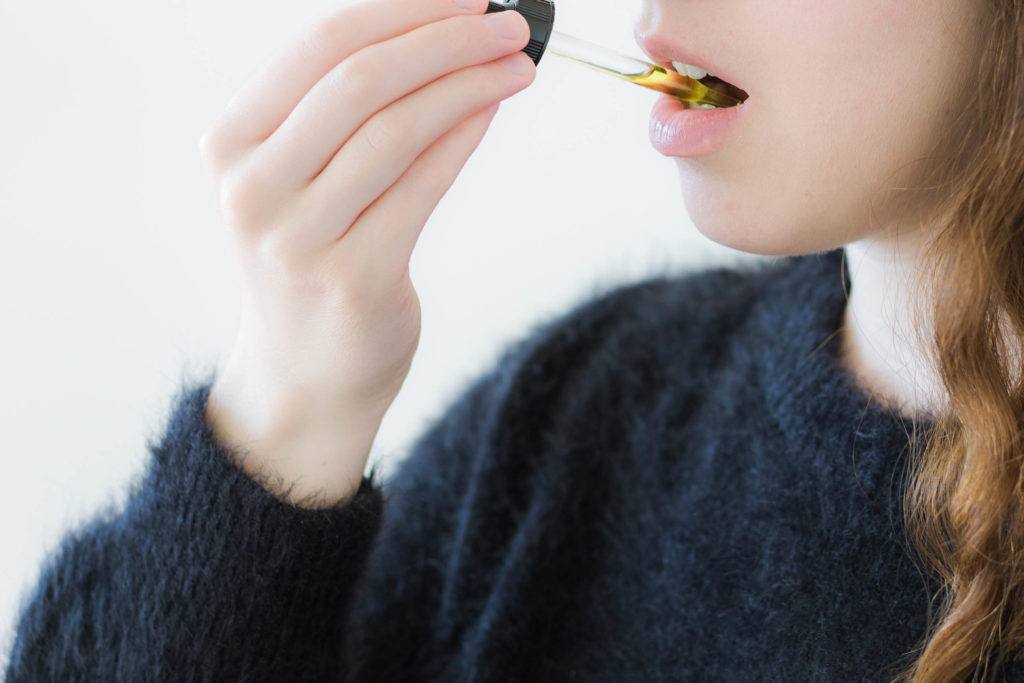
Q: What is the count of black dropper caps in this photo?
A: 1